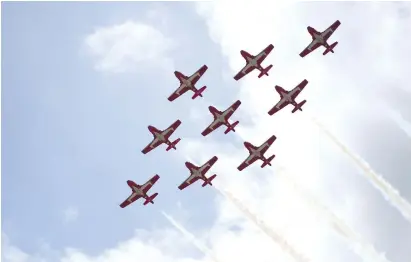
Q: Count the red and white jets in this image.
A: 9